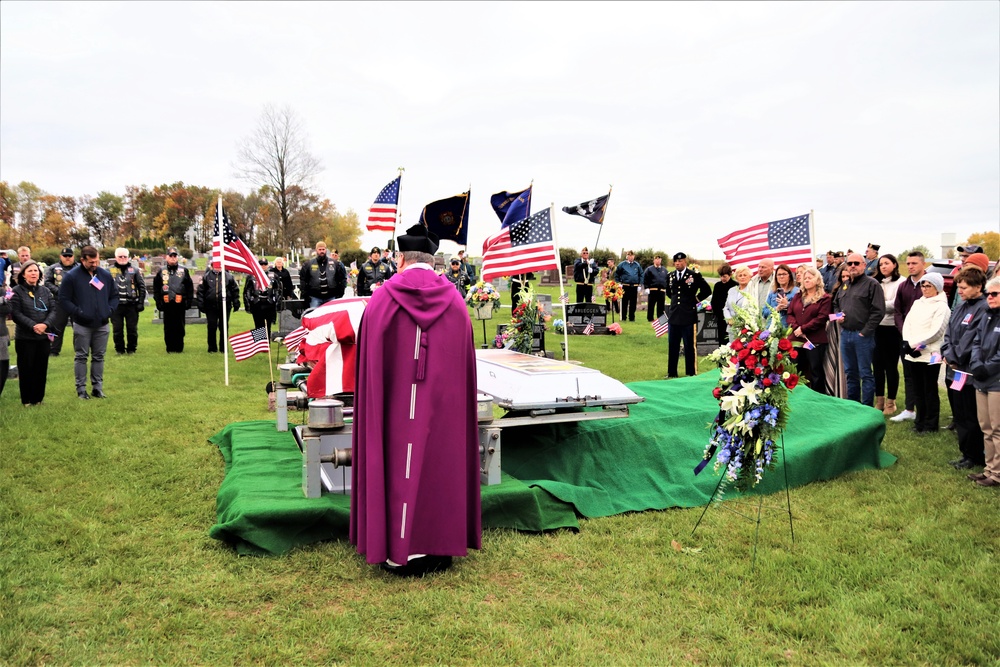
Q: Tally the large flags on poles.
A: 7